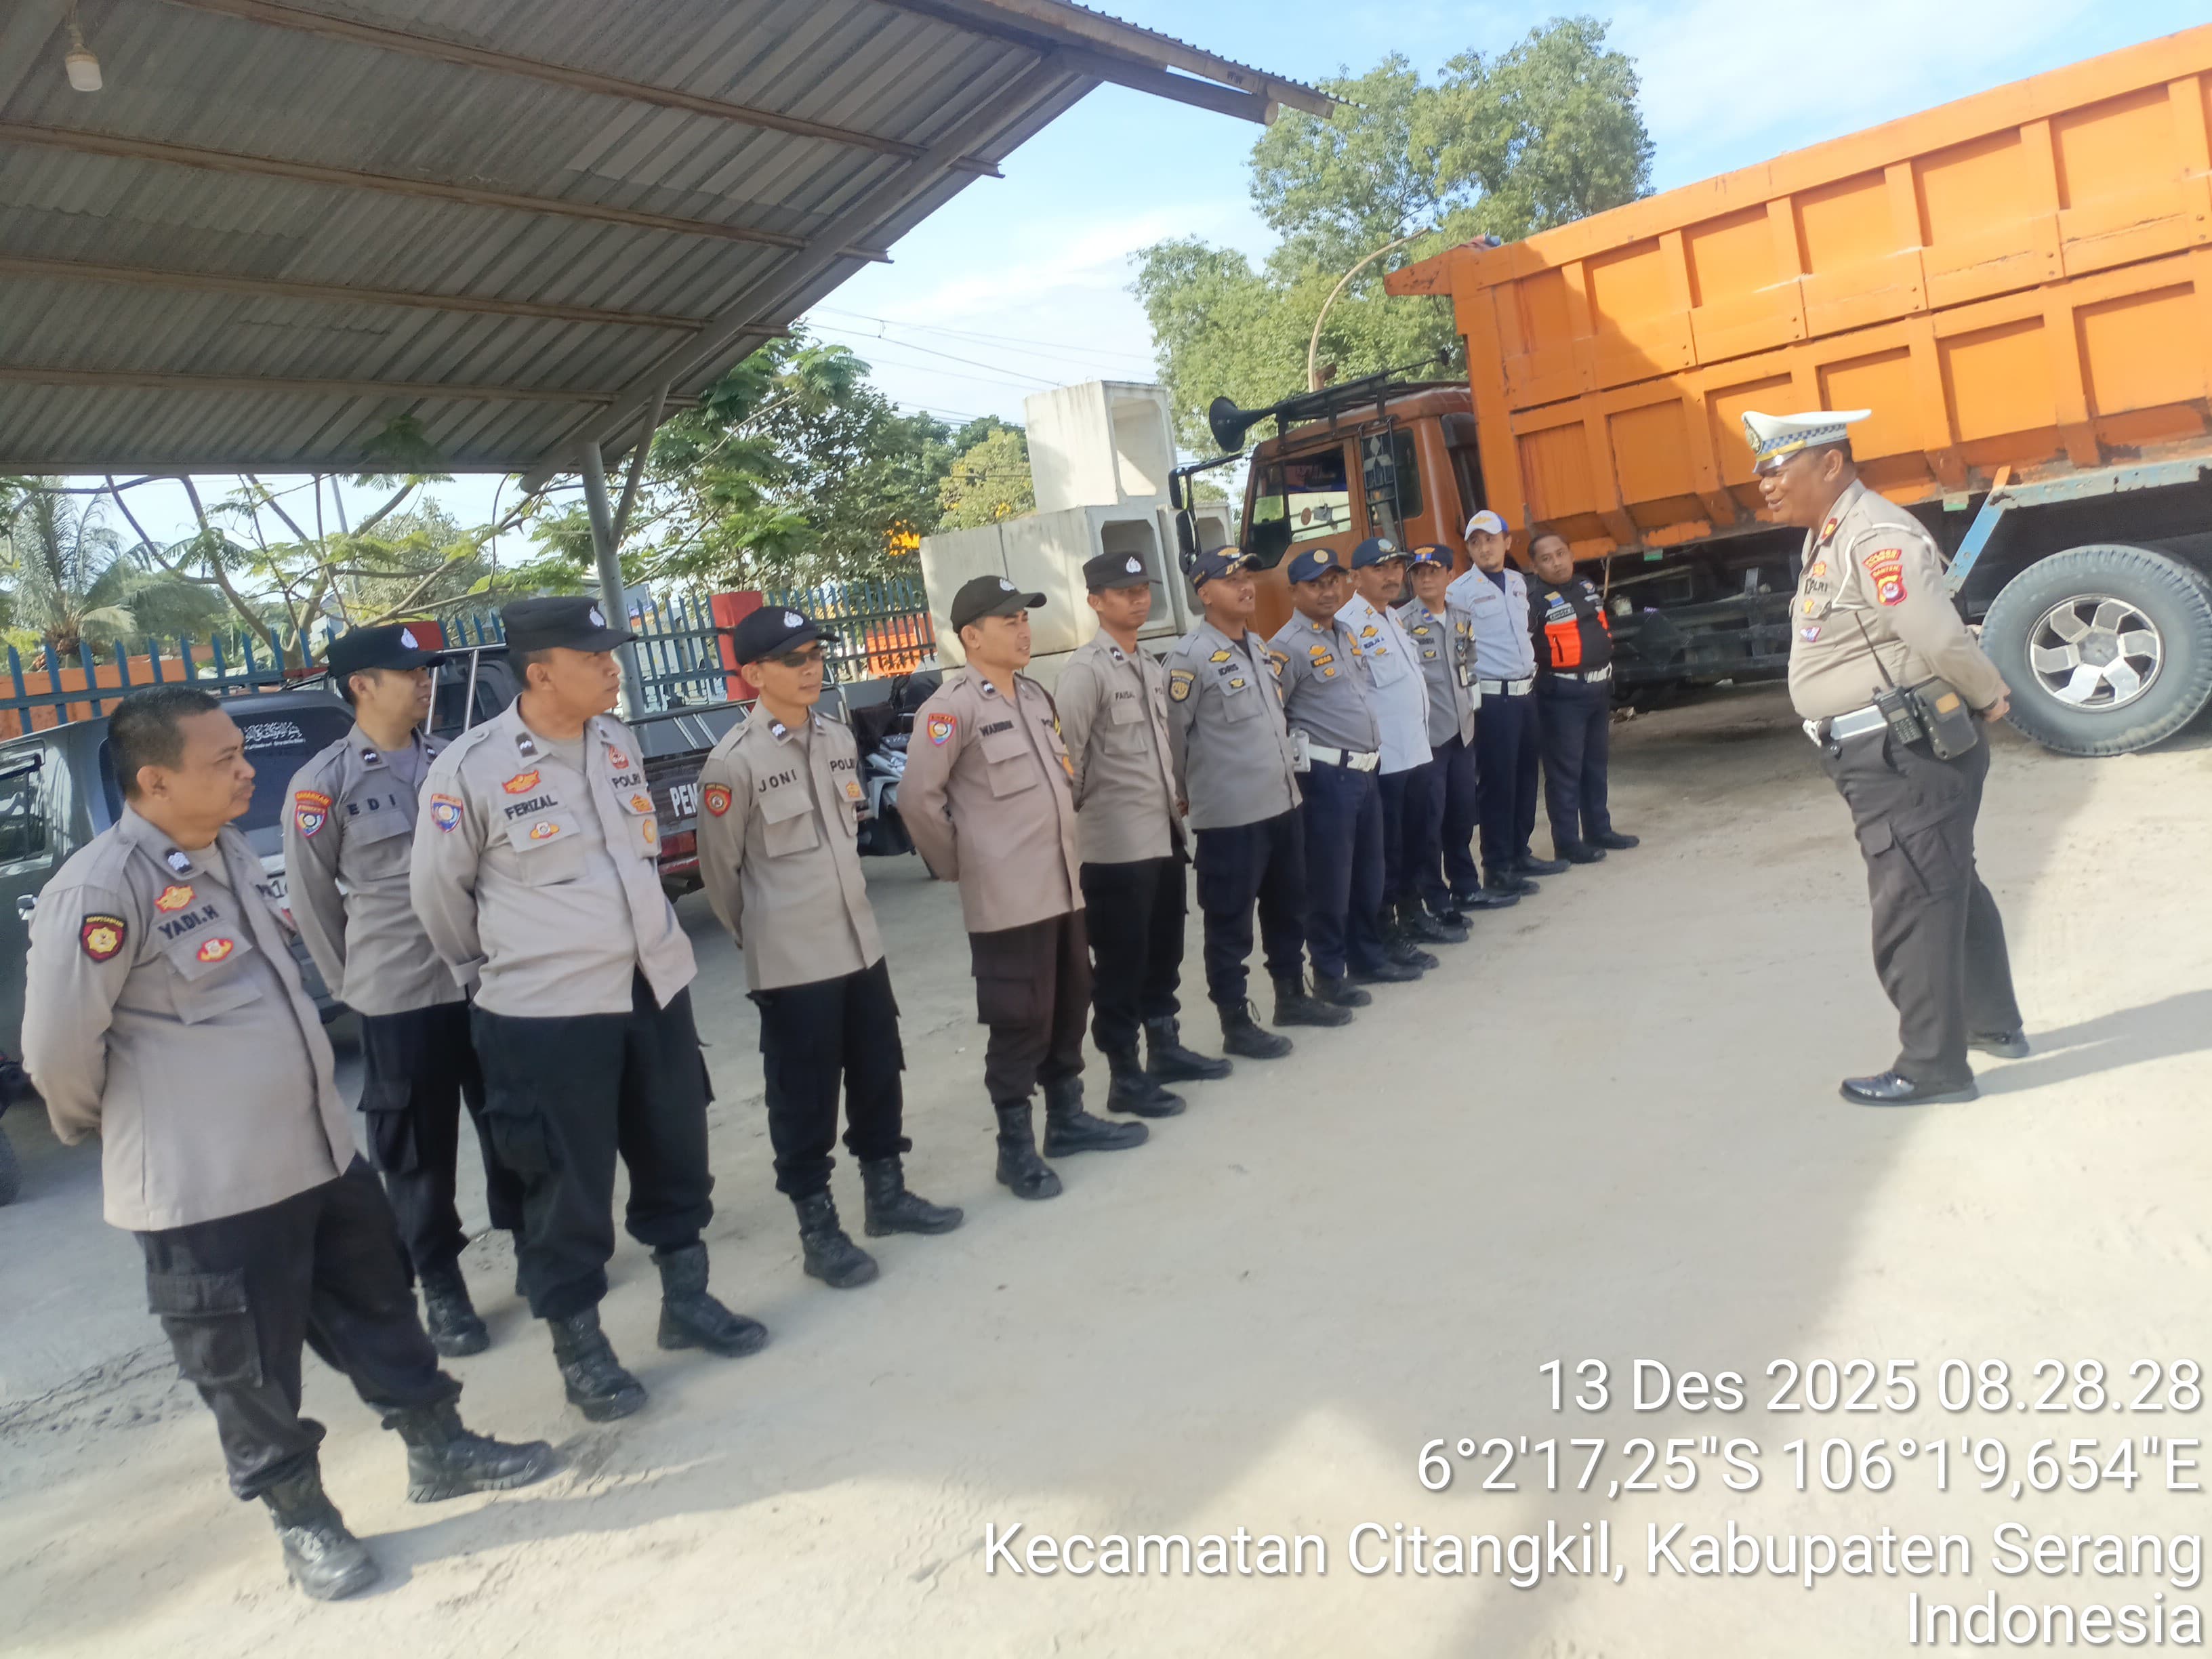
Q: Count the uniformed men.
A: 13